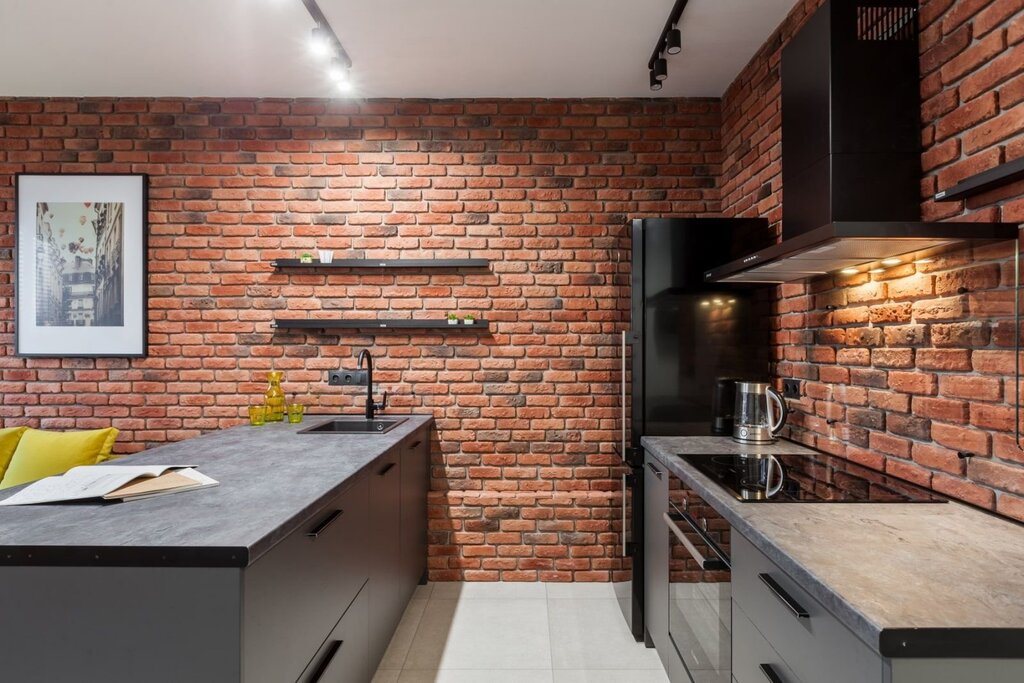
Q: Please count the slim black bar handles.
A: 7